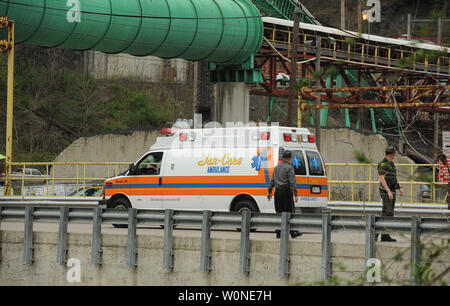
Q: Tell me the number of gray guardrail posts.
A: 11